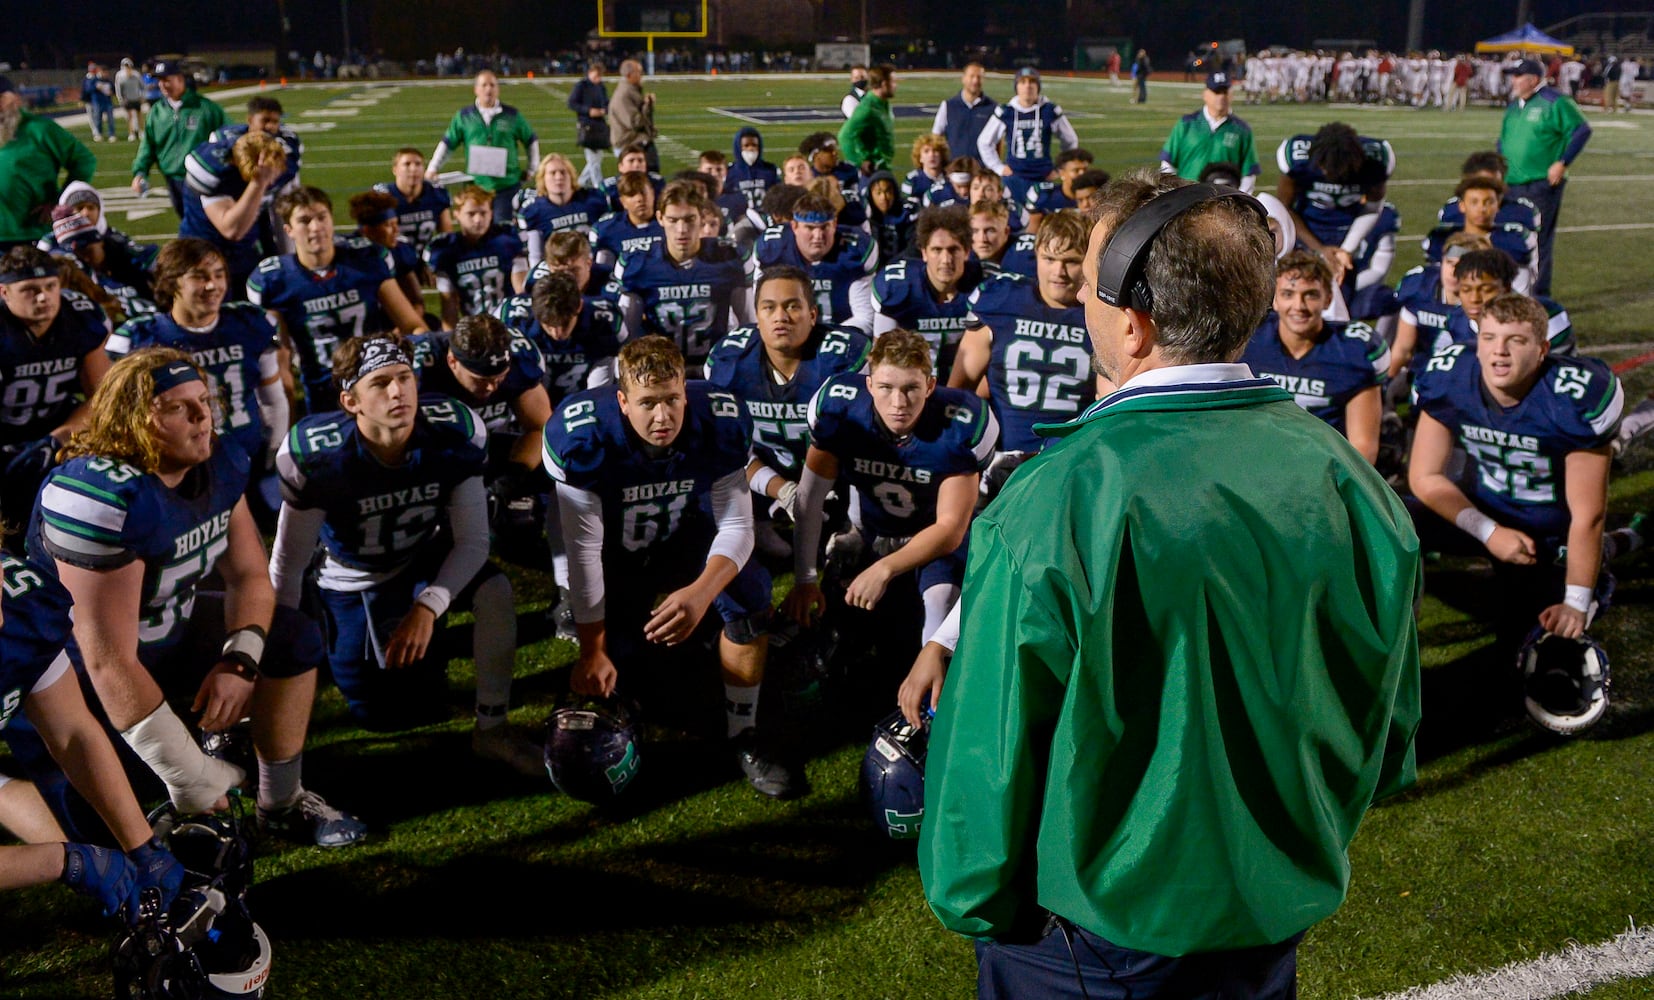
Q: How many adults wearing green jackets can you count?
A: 7